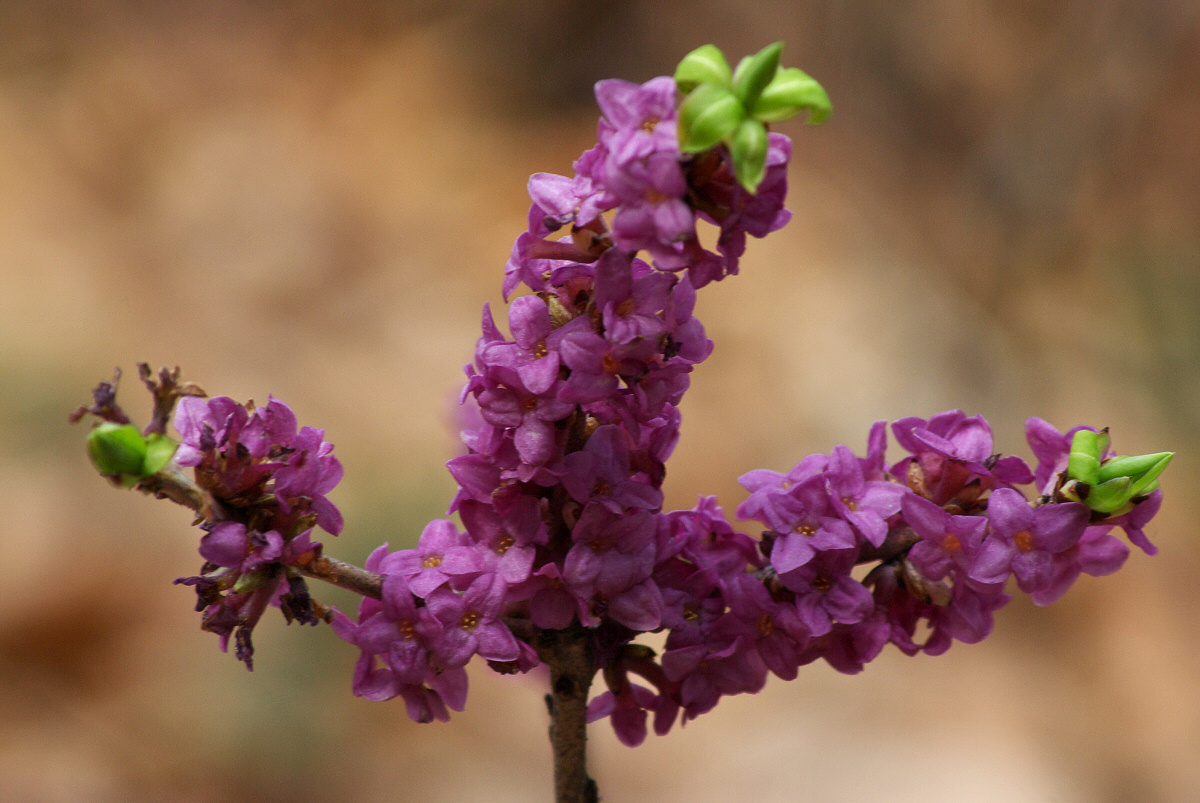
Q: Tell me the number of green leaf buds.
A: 3